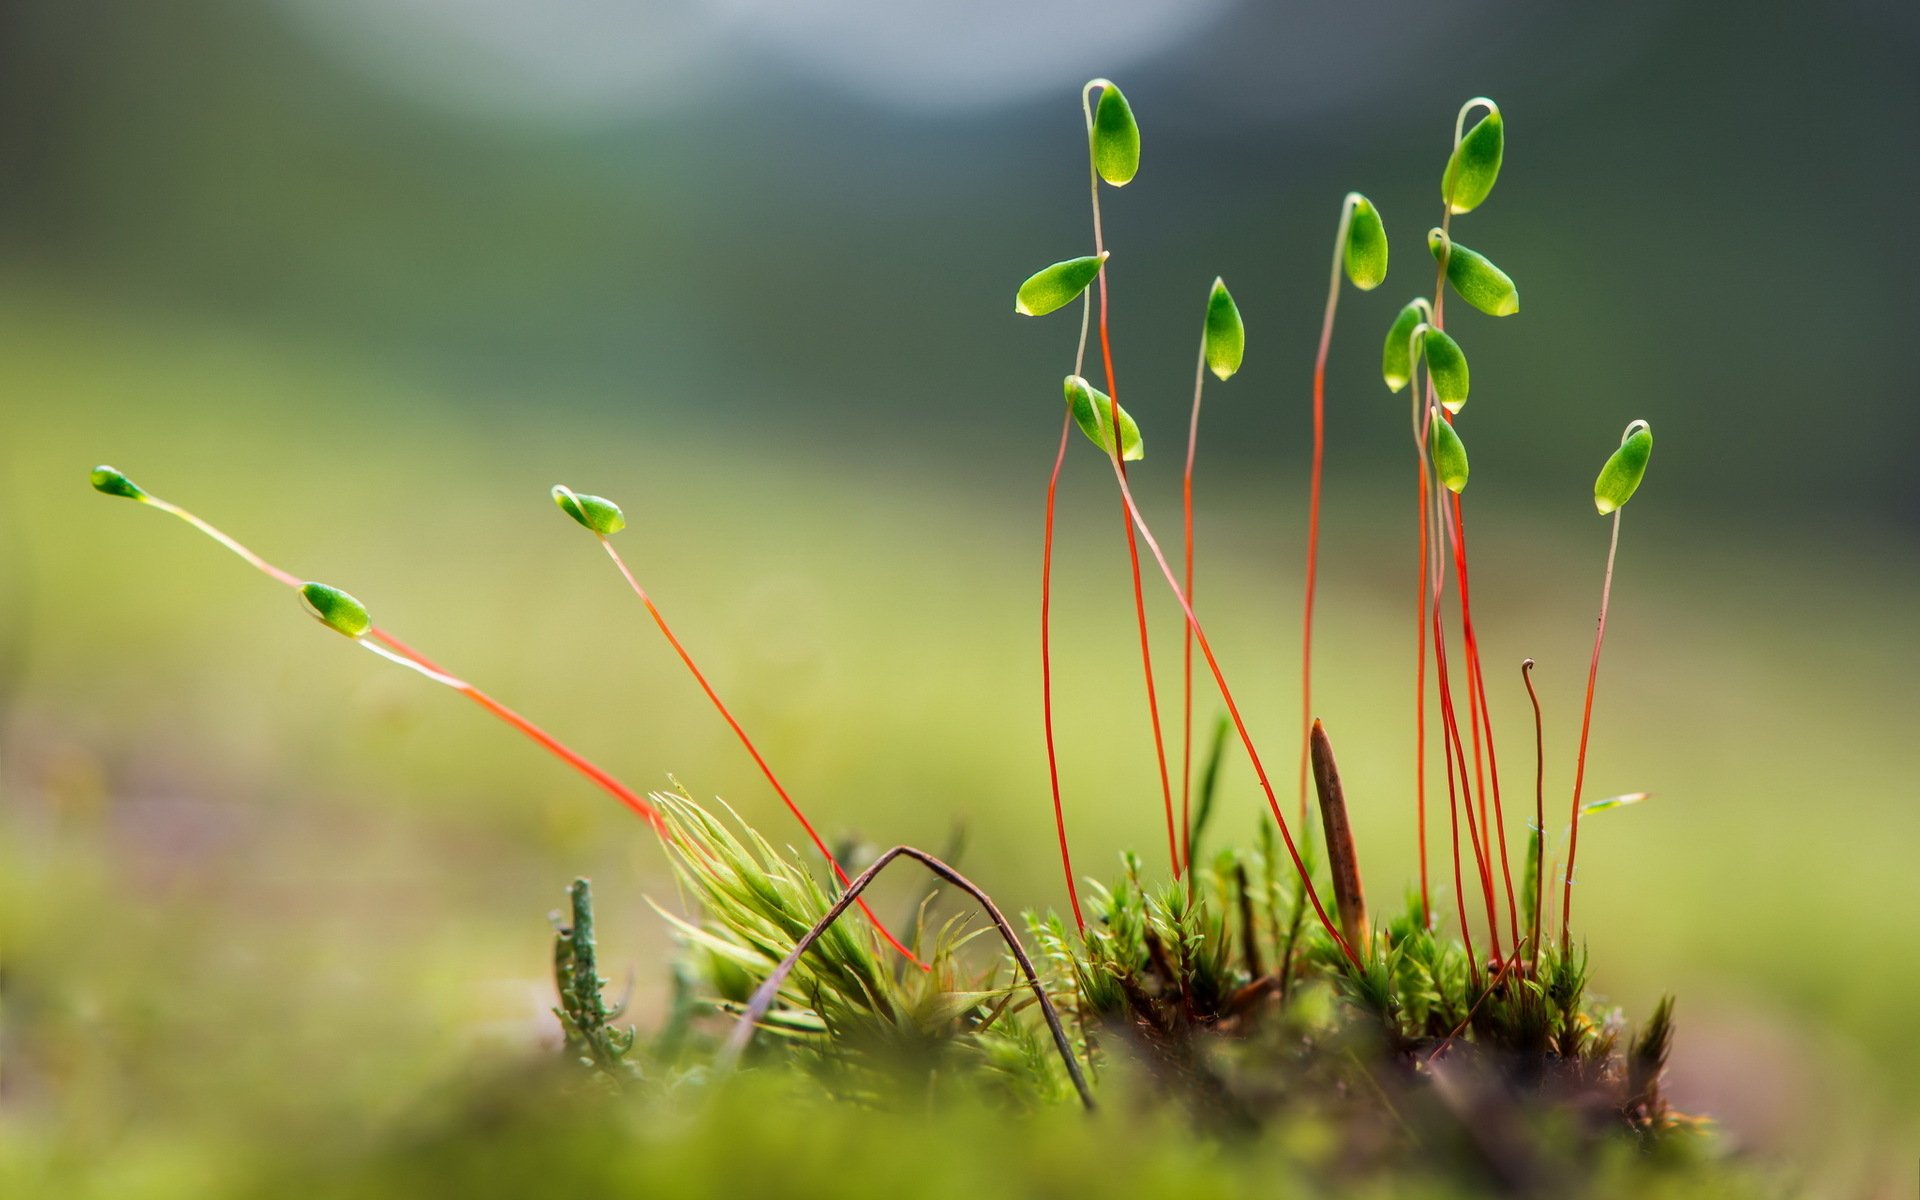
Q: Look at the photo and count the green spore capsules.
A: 14